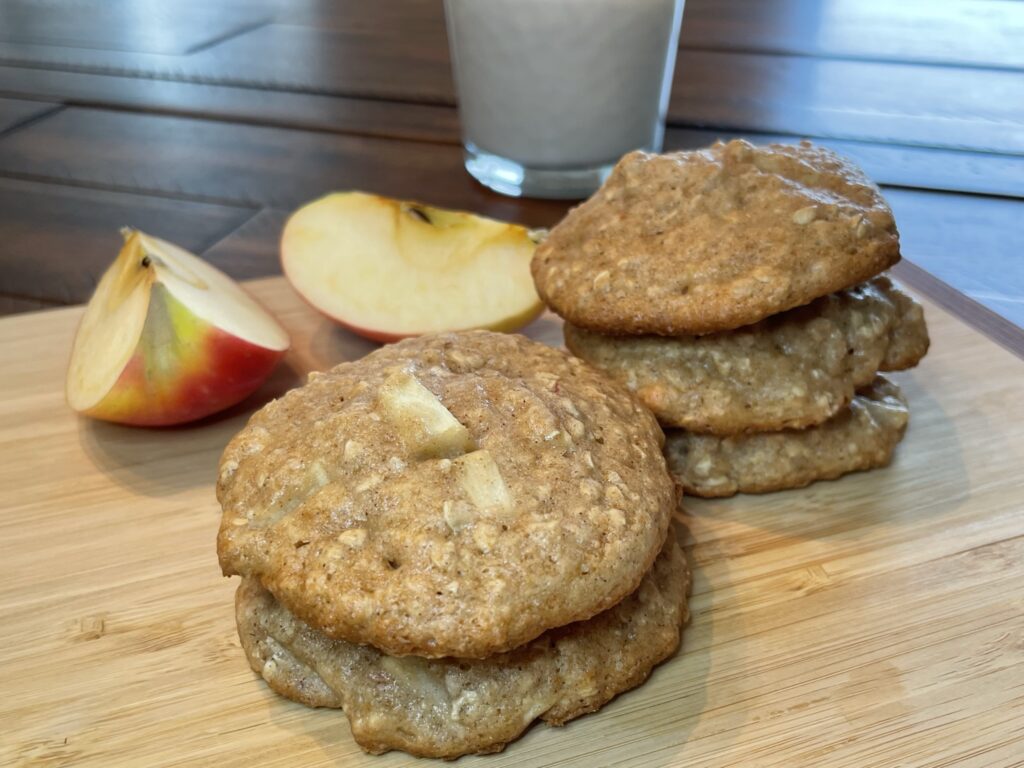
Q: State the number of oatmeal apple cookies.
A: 5